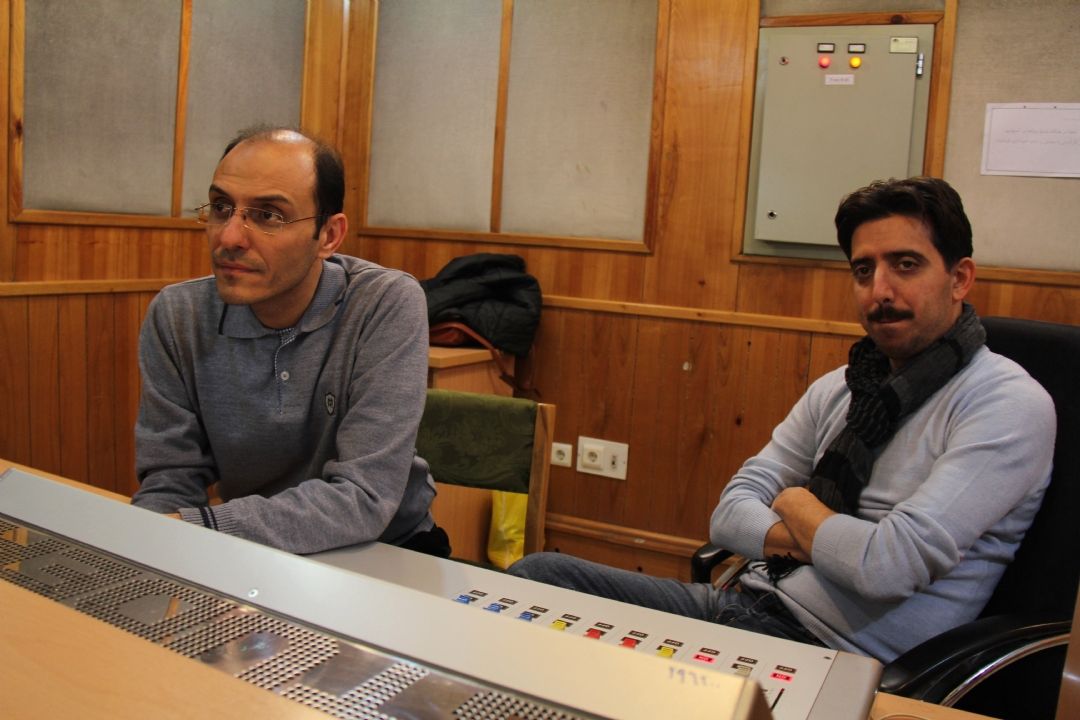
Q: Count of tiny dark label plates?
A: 10